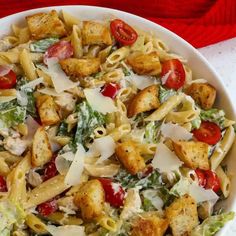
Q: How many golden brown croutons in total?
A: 13